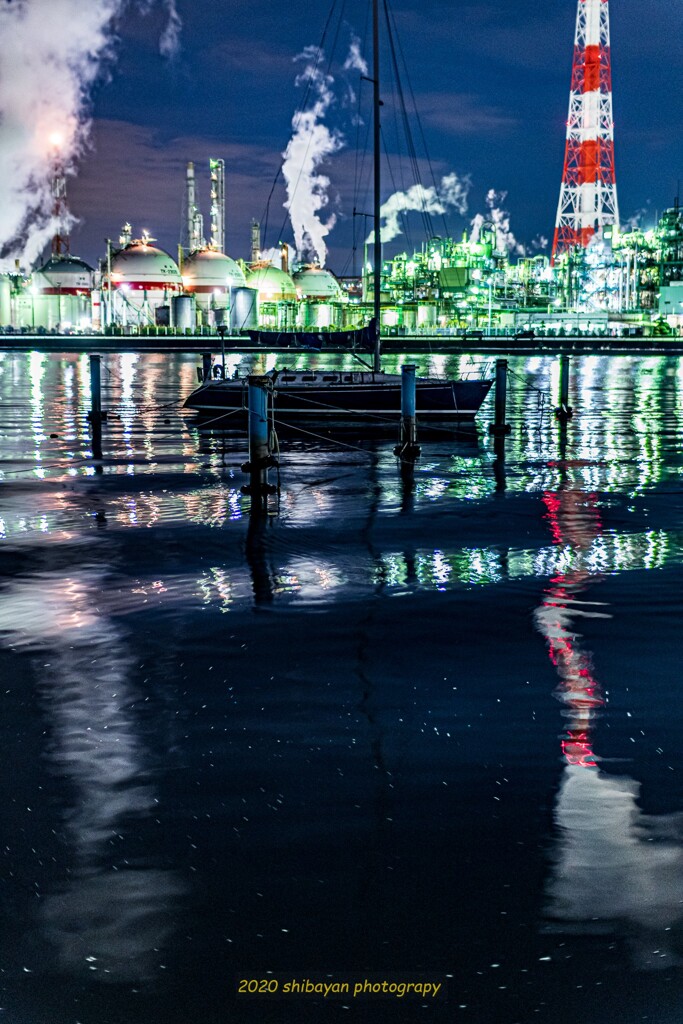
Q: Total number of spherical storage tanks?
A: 5